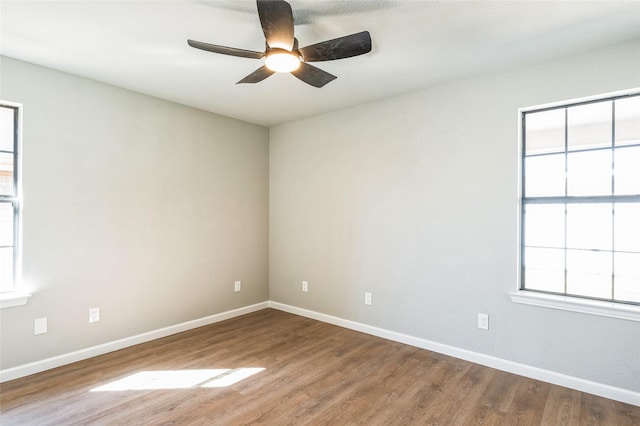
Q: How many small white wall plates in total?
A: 6